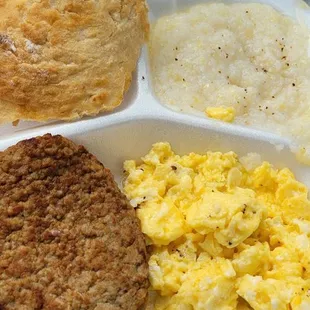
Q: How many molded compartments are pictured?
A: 3